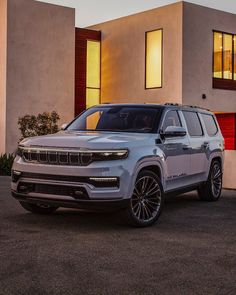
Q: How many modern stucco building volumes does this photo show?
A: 2